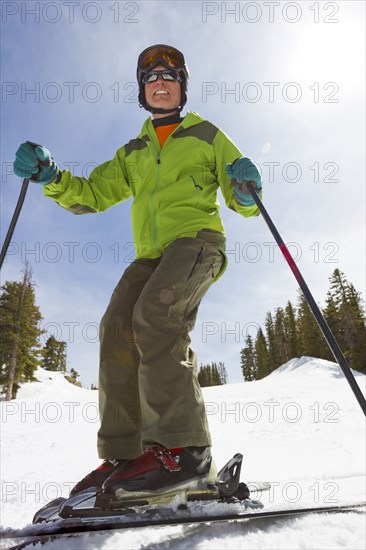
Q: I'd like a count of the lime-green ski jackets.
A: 1